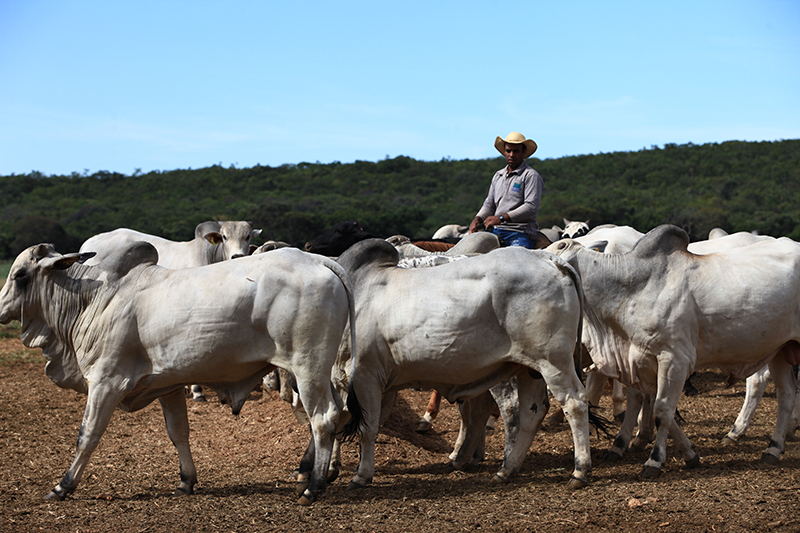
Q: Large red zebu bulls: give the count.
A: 0